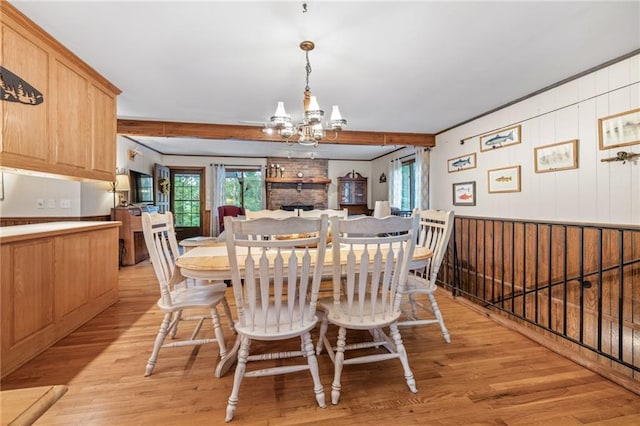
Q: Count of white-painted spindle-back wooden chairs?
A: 6